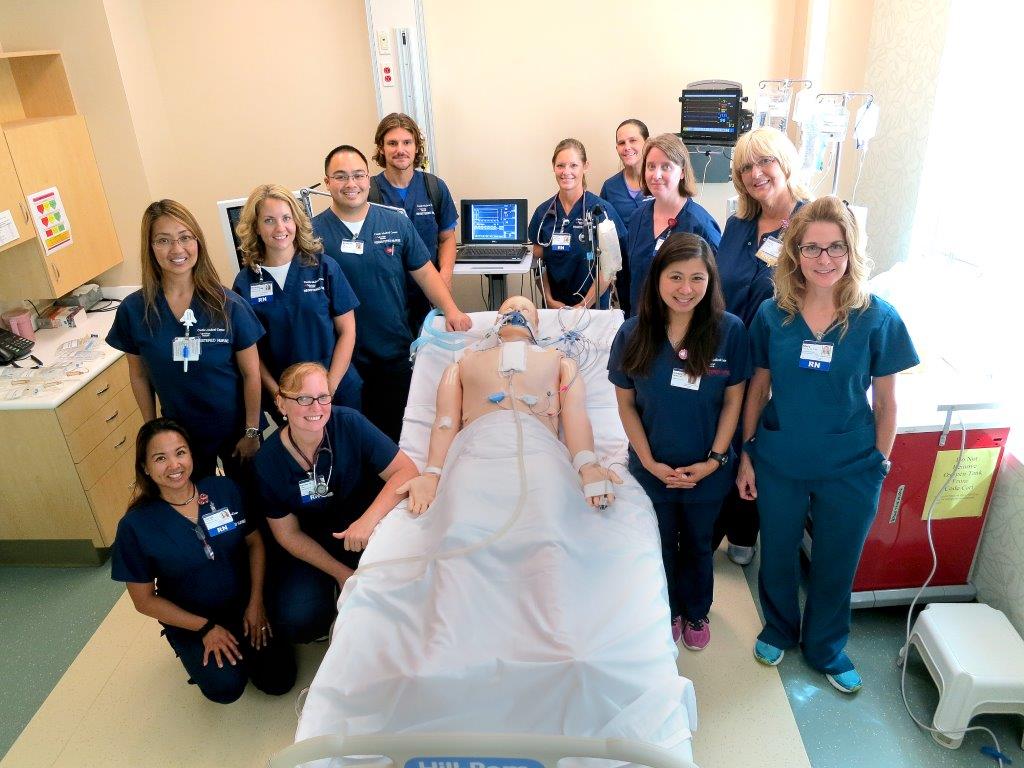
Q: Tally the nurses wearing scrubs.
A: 12